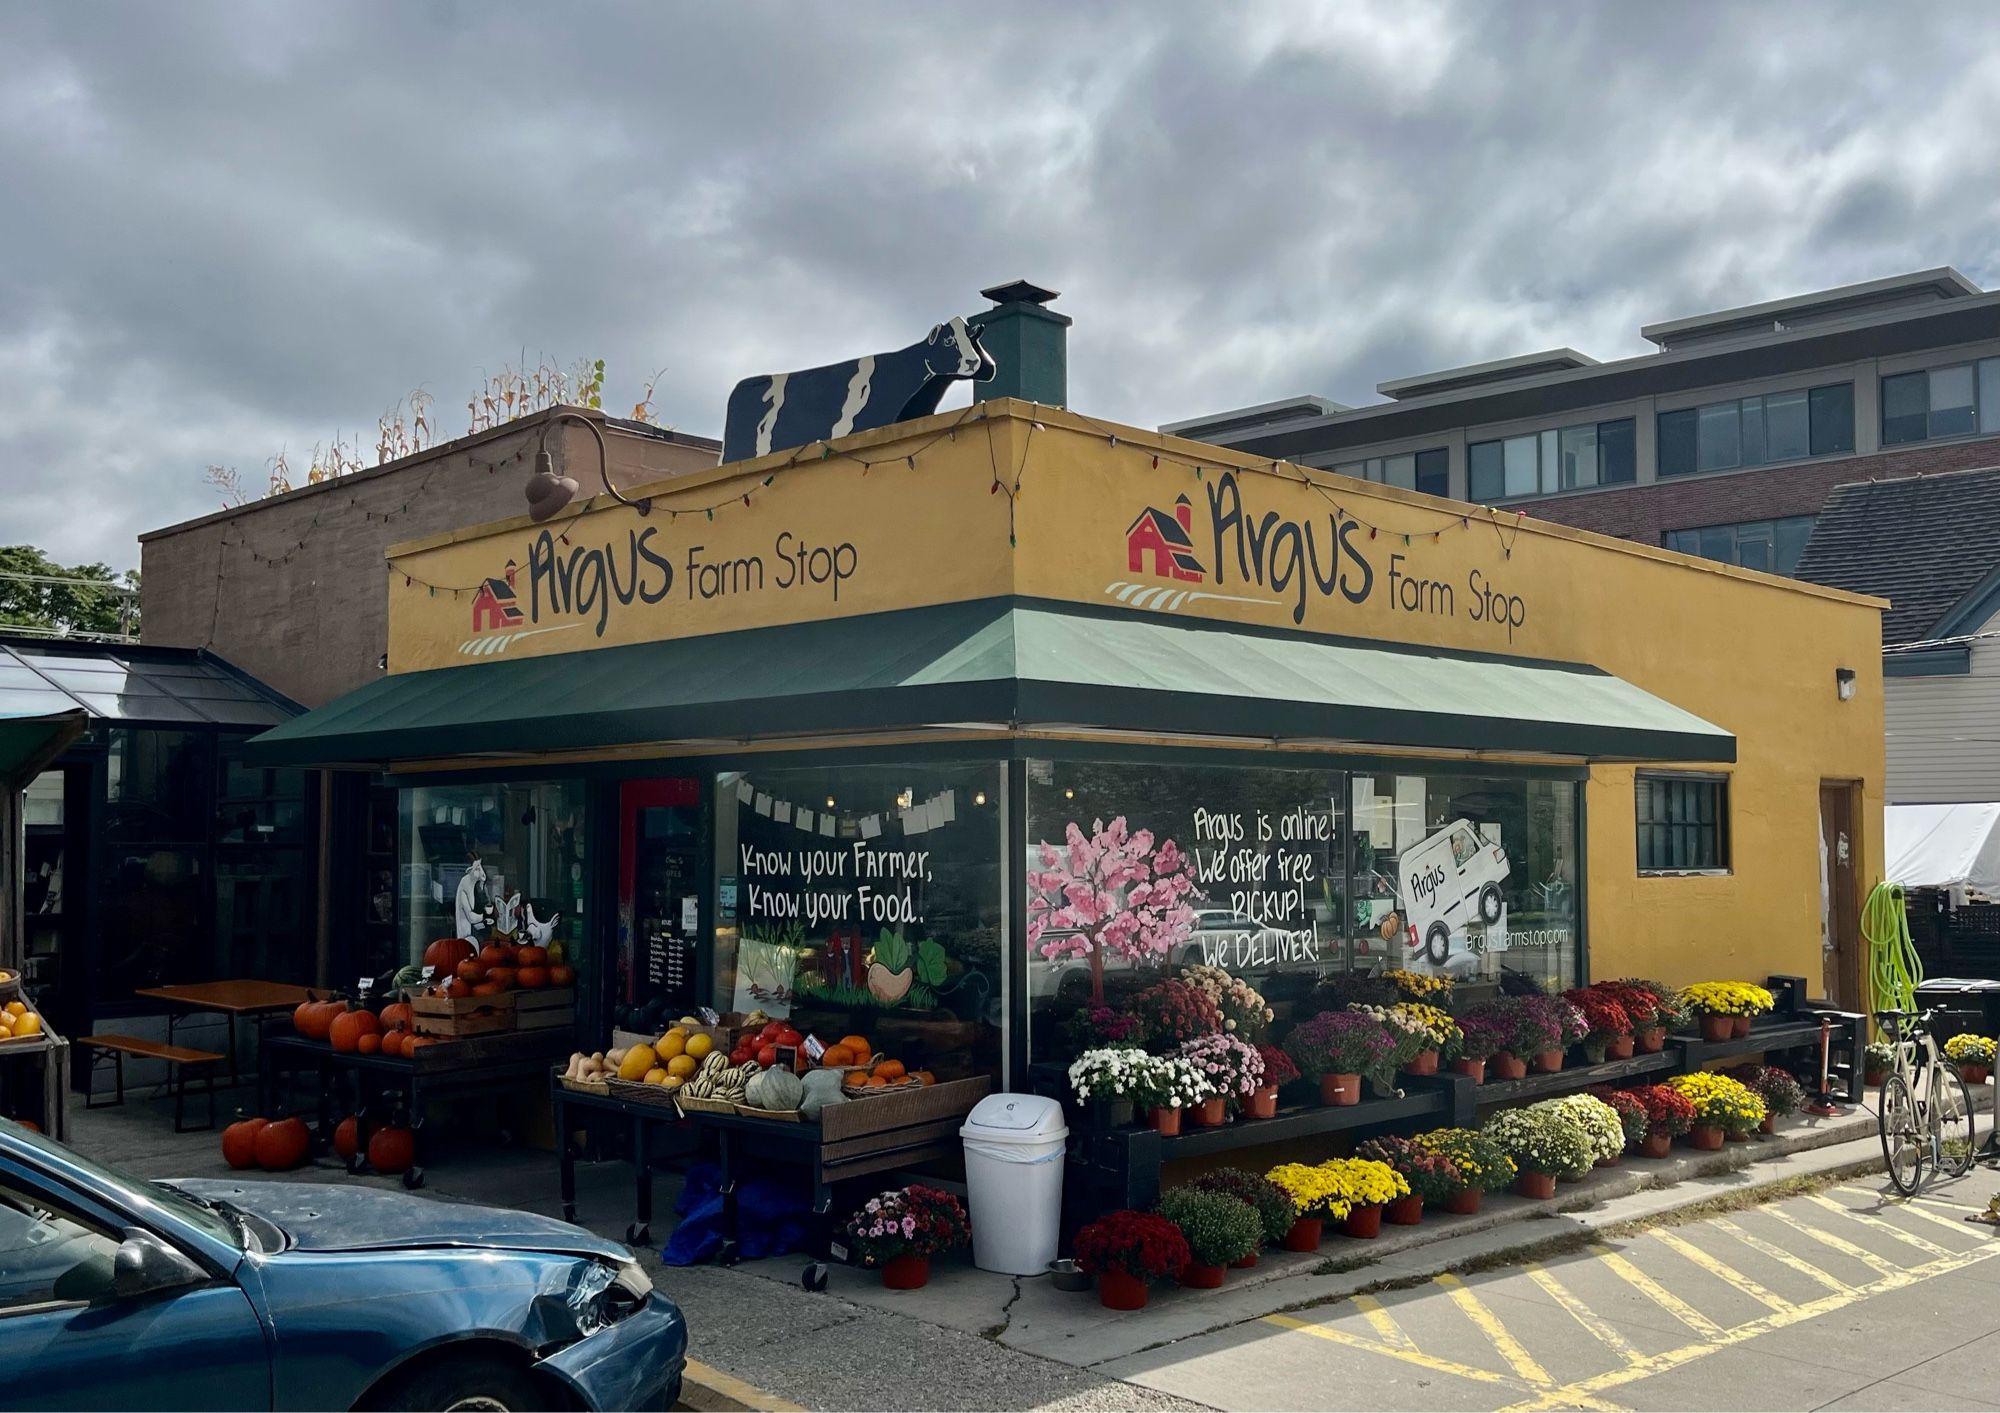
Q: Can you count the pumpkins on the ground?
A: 4